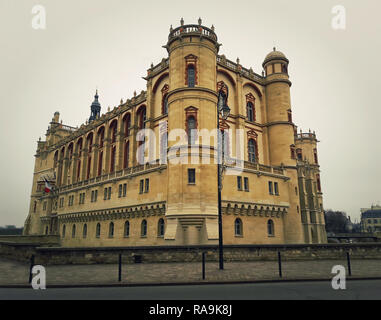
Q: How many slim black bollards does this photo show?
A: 5